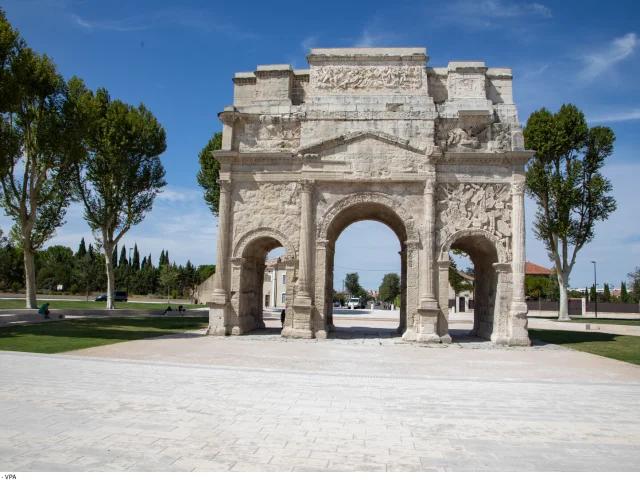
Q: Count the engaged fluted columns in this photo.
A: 4